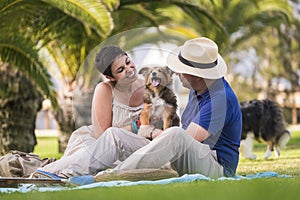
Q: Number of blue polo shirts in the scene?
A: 1